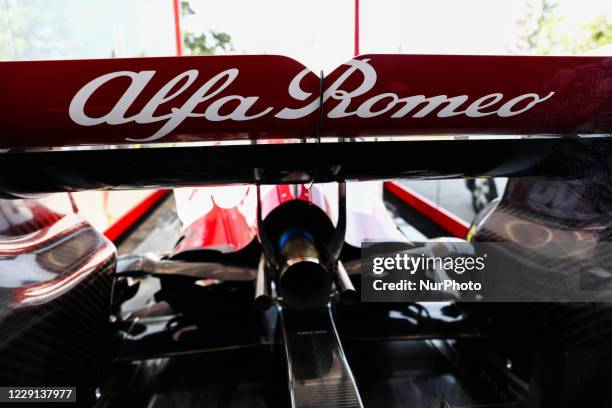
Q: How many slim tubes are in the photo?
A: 2